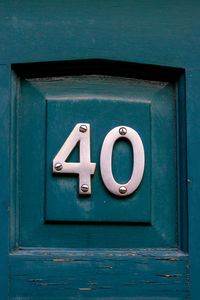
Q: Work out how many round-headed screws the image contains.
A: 5